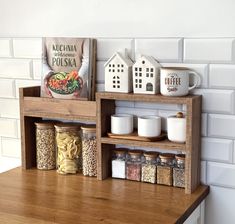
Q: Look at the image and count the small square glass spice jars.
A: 5